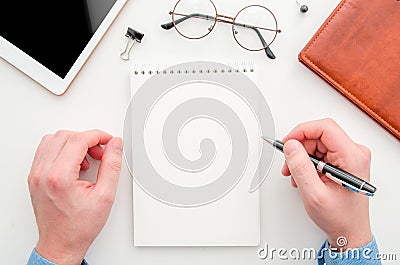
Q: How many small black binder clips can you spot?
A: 1